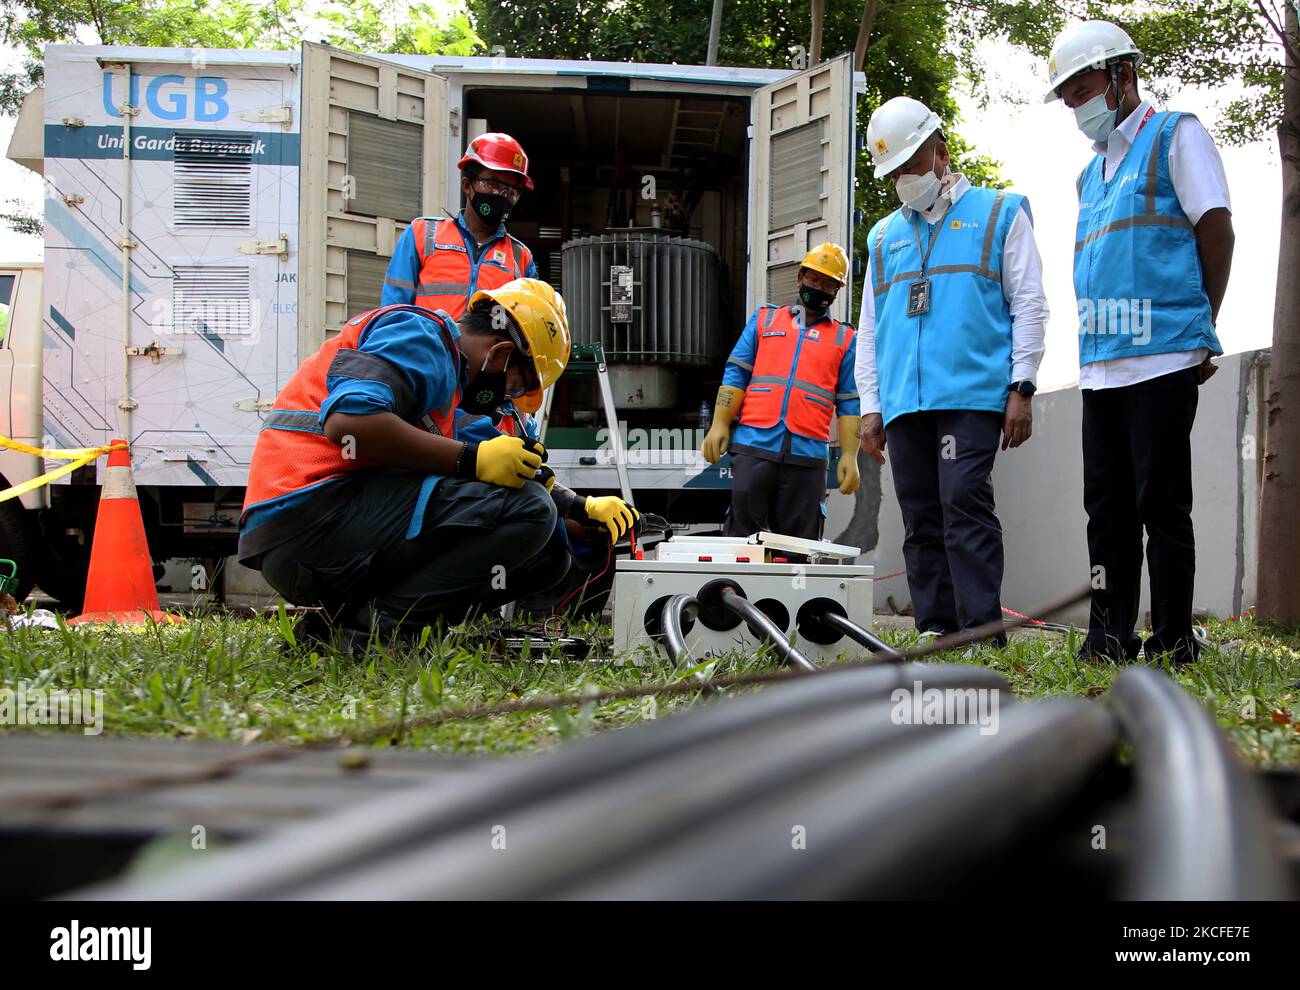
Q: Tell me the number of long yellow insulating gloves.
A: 2